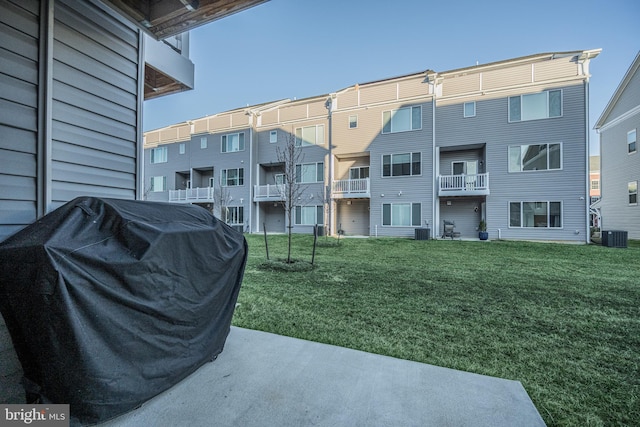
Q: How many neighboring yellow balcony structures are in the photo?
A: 0